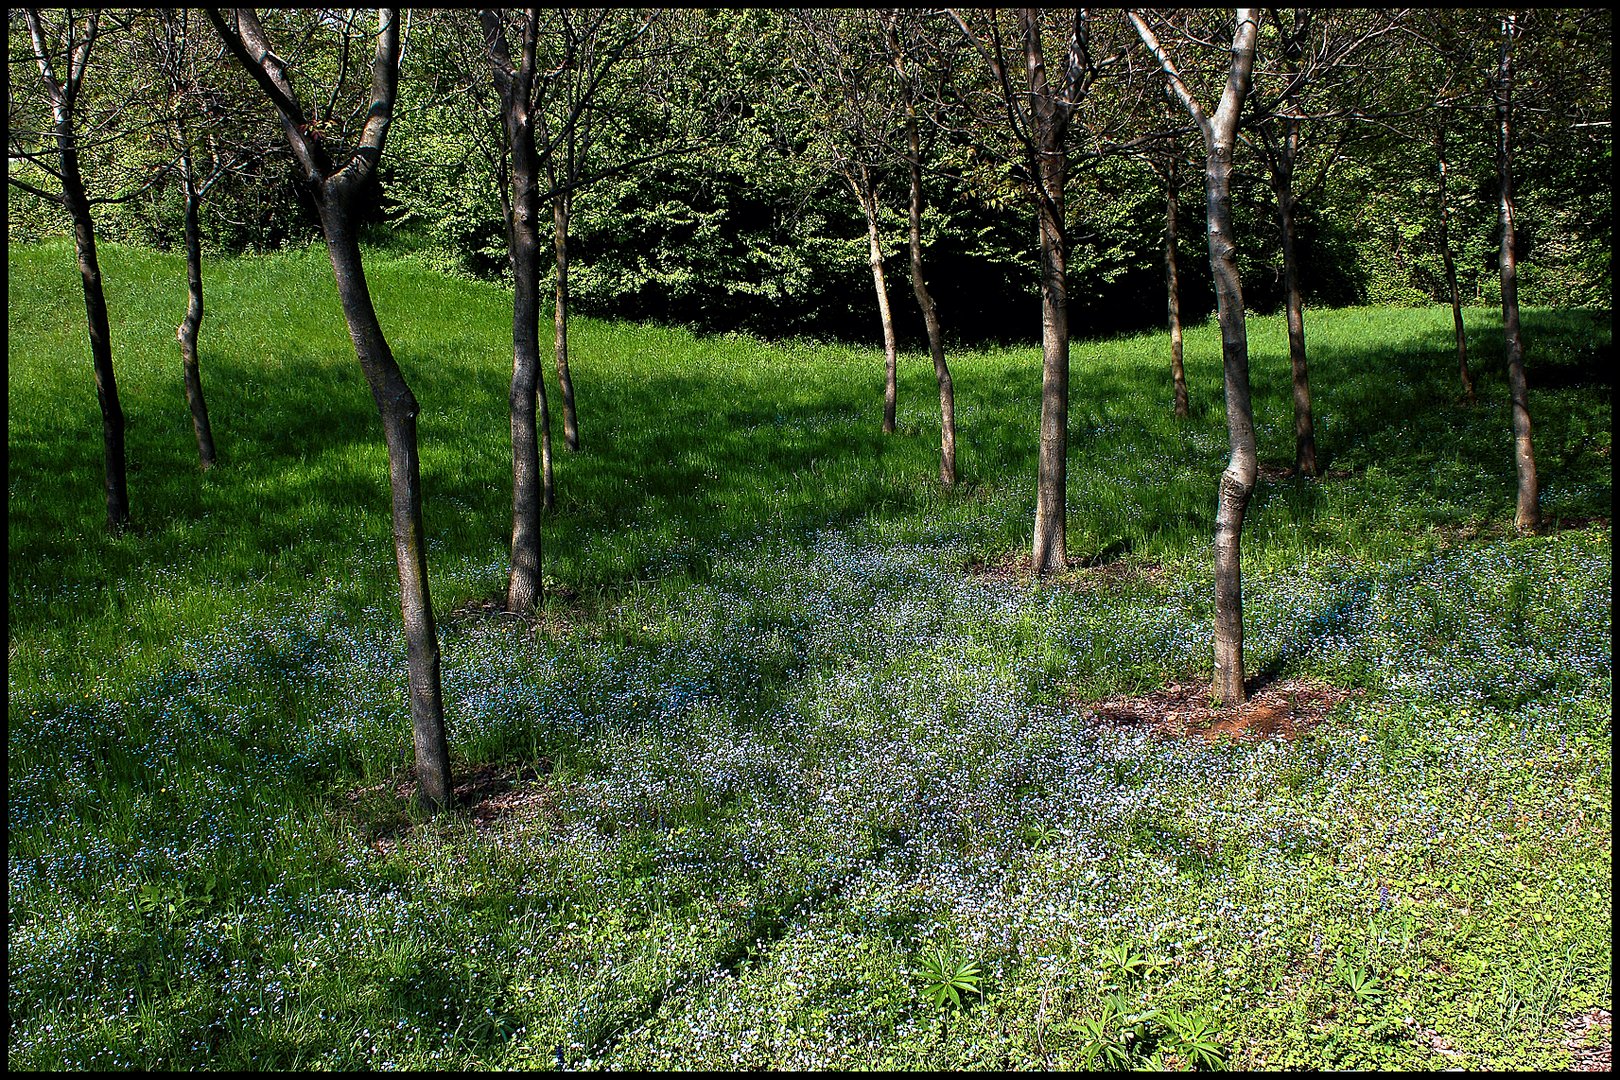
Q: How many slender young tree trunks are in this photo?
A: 14